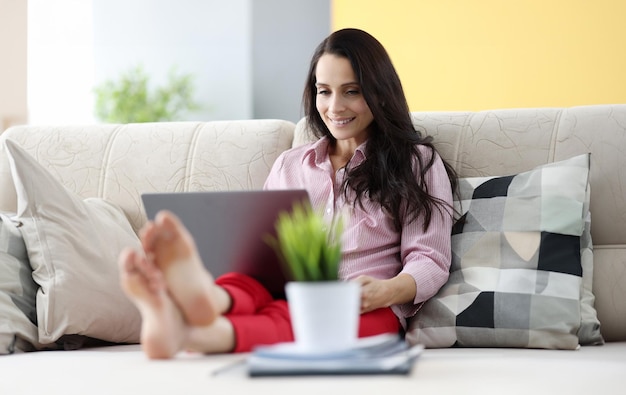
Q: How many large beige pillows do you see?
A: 1